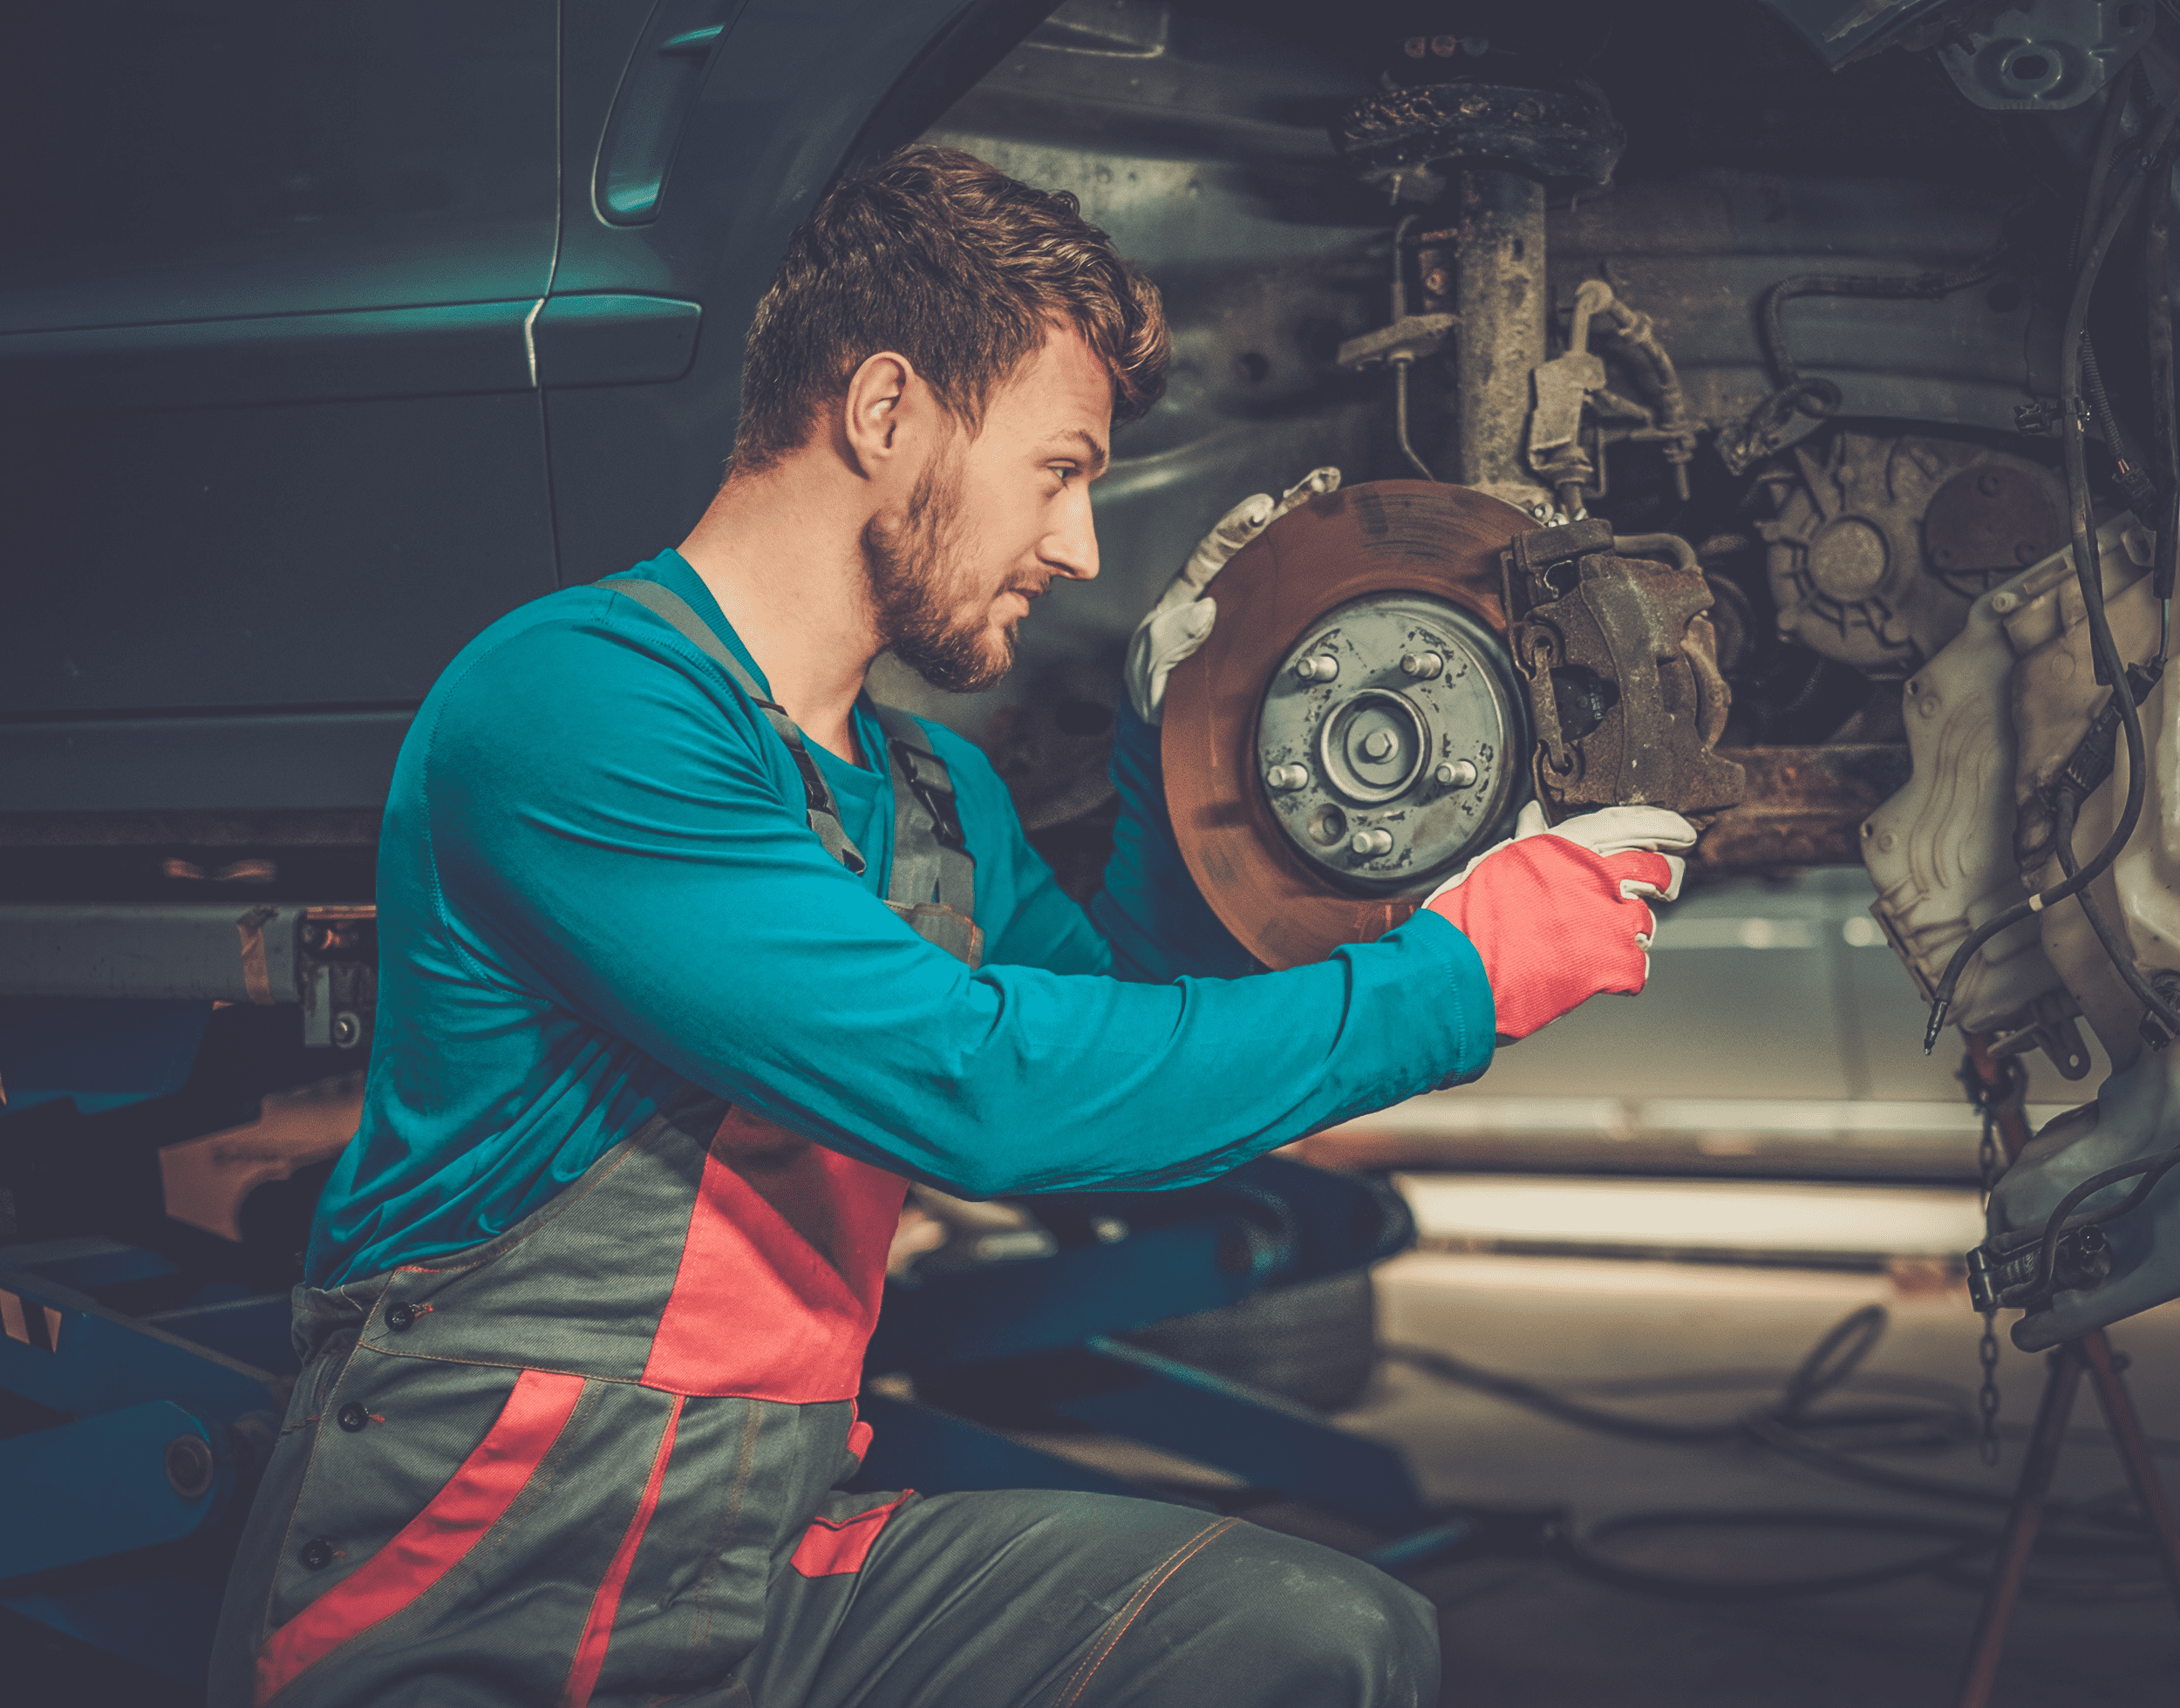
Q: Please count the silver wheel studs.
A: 5